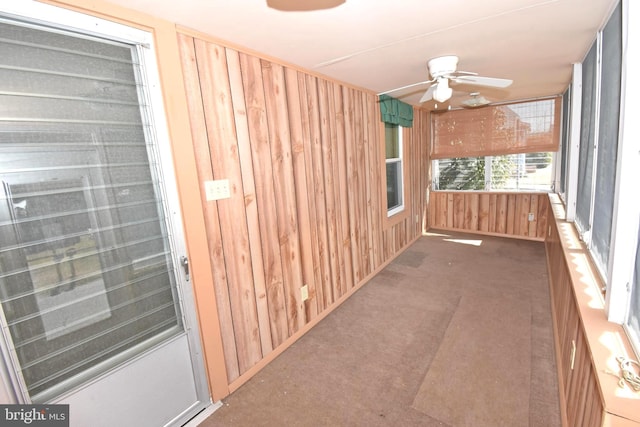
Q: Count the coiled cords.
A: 1